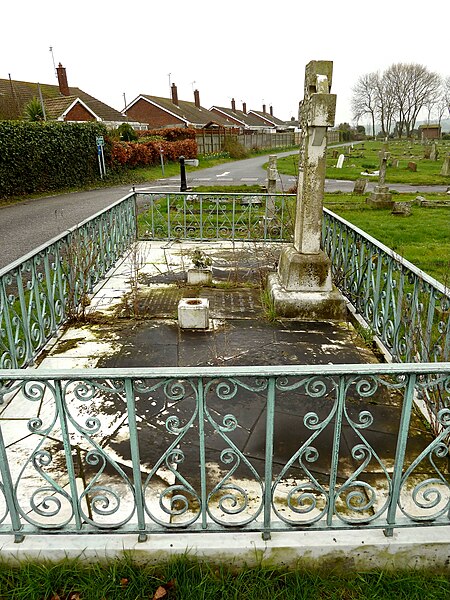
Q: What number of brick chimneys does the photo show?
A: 7